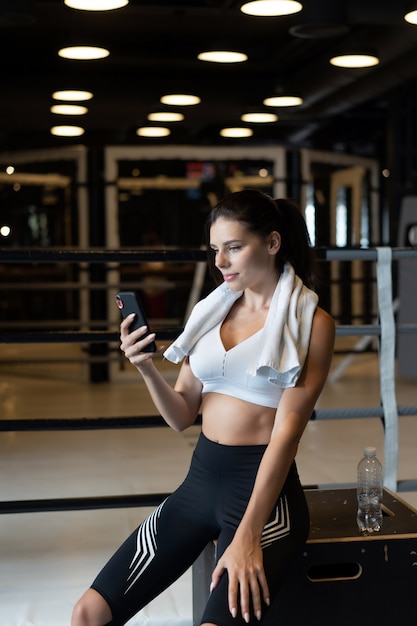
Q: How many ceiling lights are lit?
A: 15